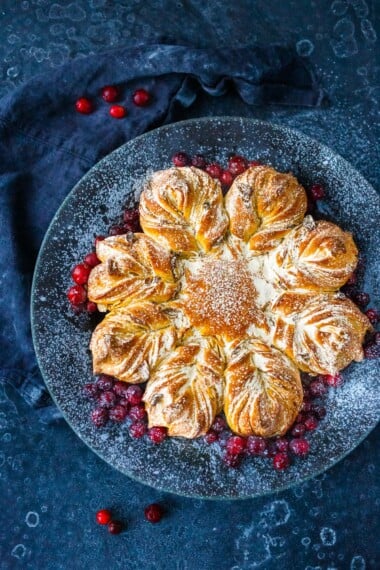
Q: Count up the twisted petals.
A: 8